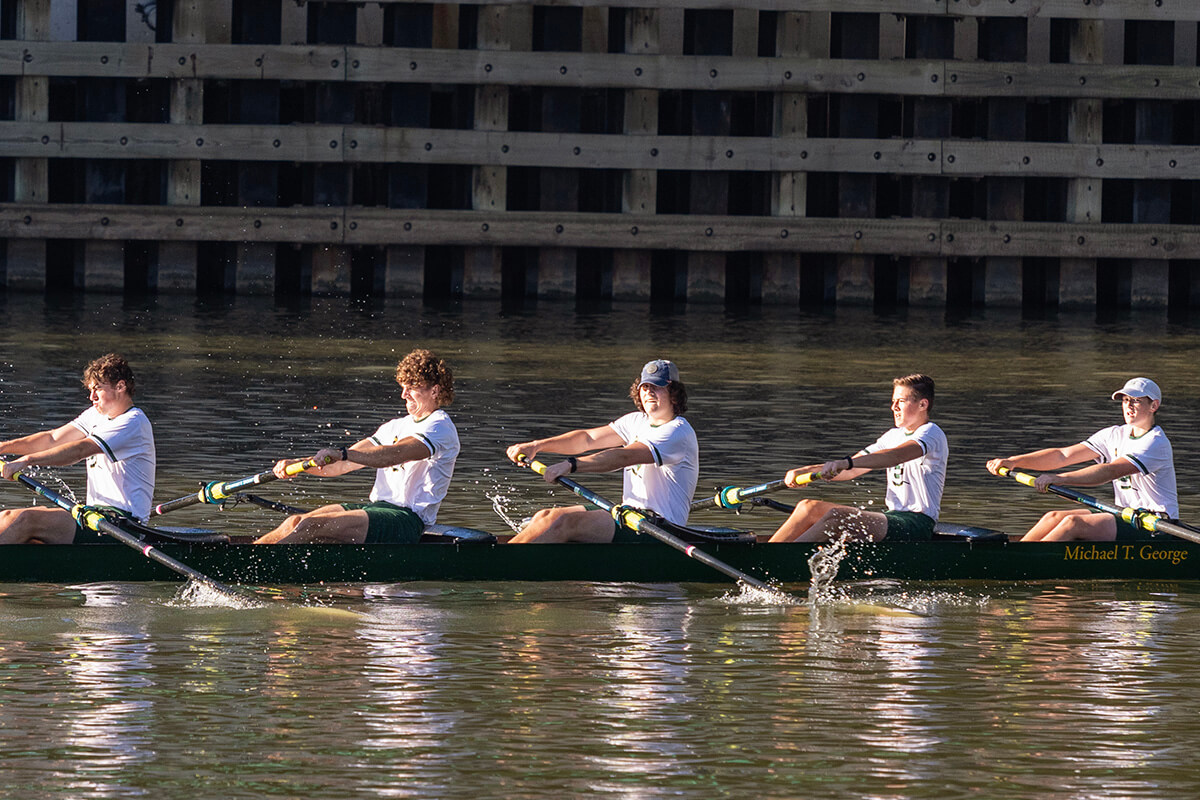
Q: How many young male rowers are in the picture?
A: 5